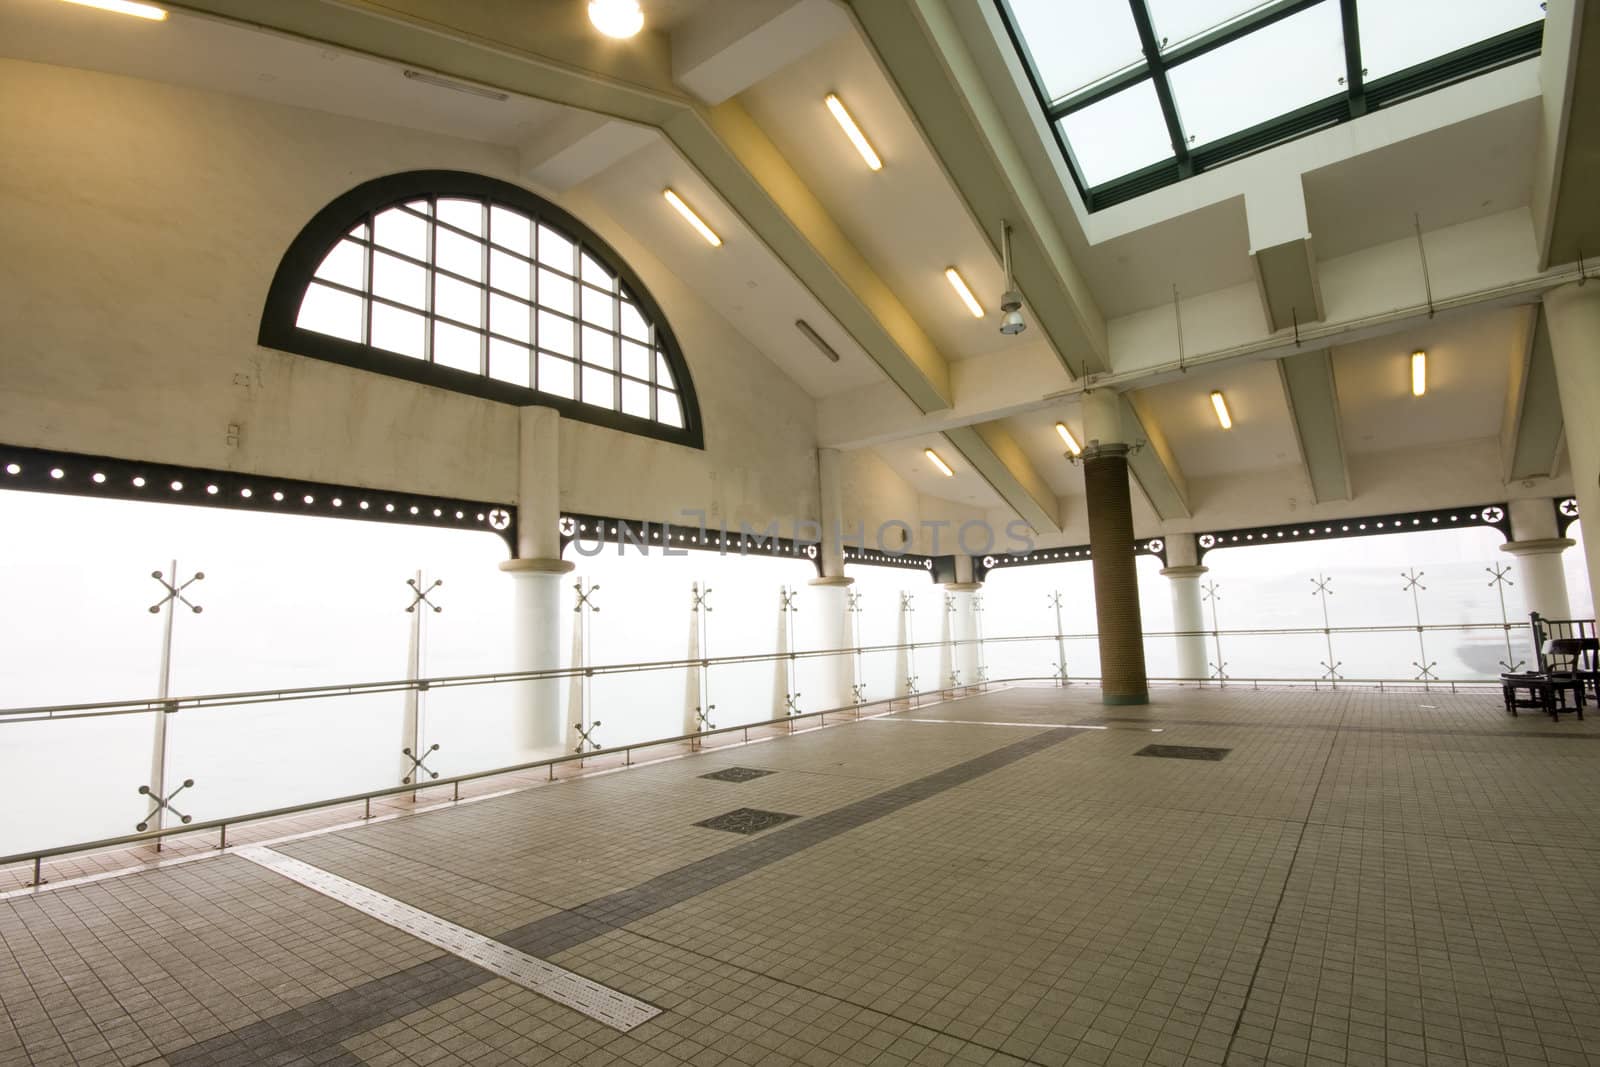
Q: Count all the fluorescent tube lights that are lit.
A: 8